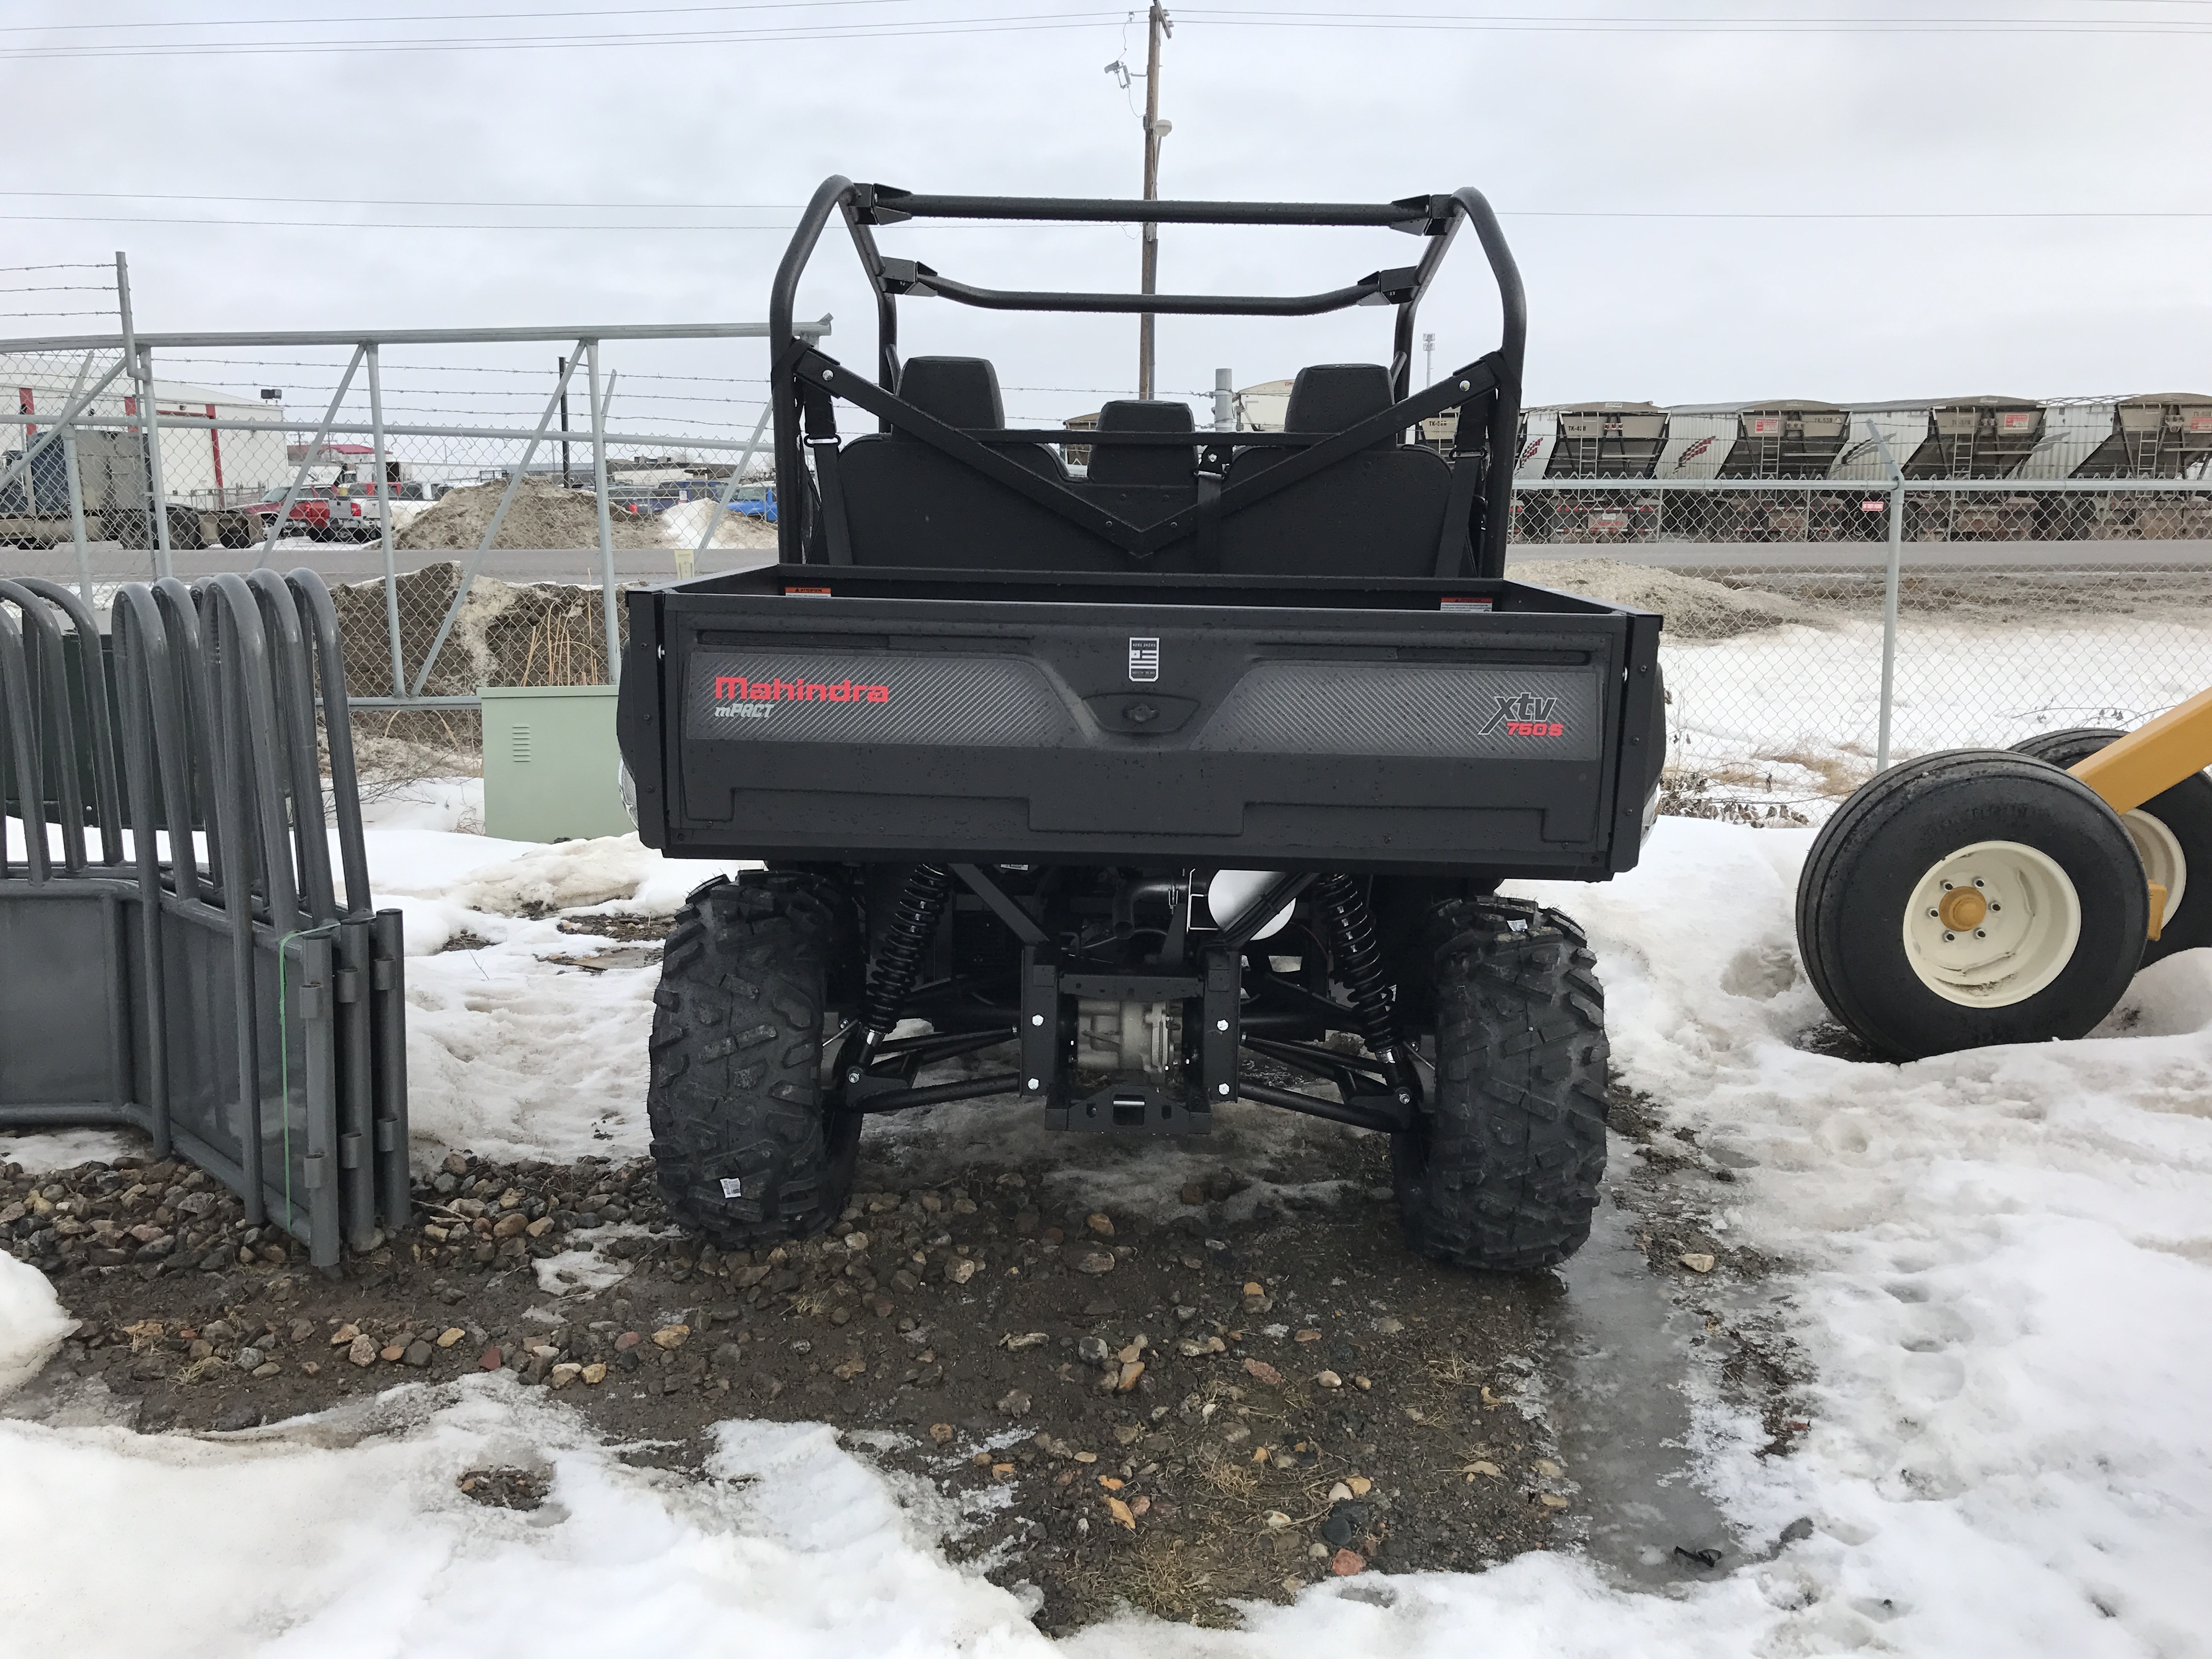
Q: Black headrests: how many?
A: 3